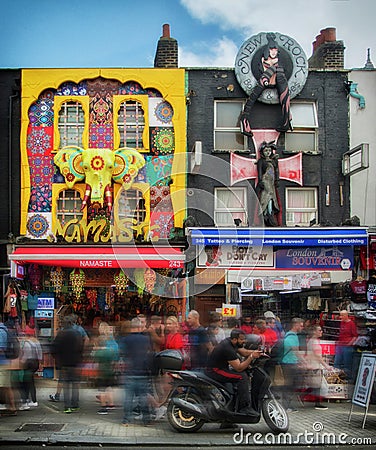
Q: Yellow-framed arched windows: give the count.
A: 4